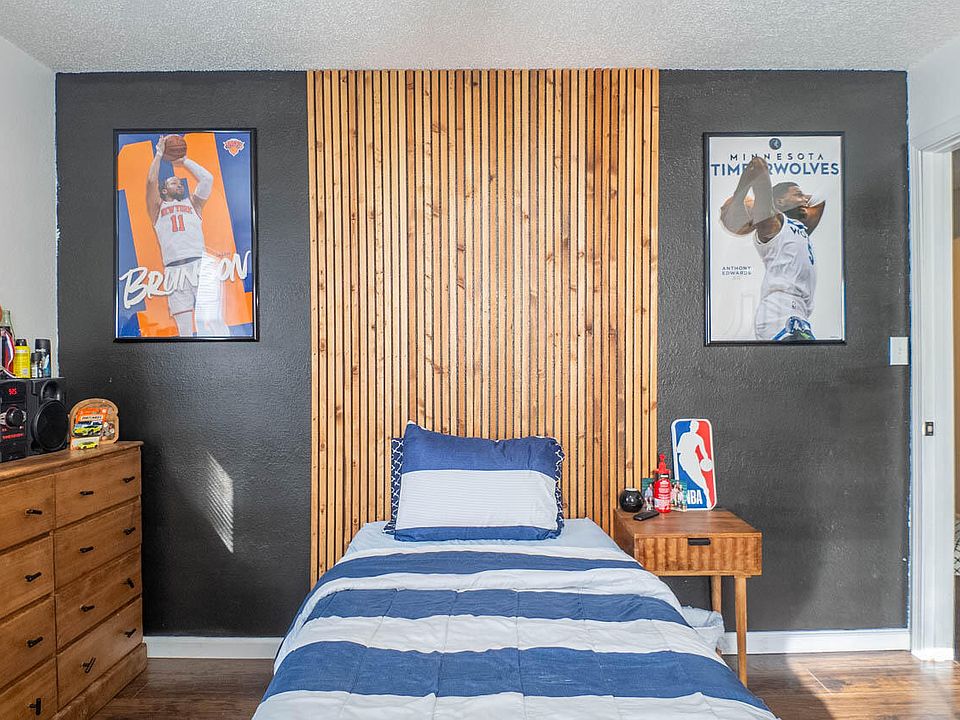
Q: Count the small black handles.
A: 13